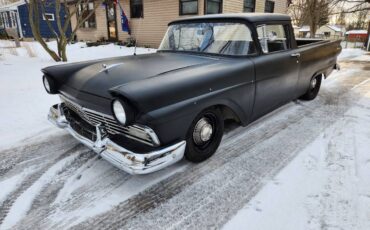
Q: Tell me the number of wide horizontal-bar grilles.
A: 1